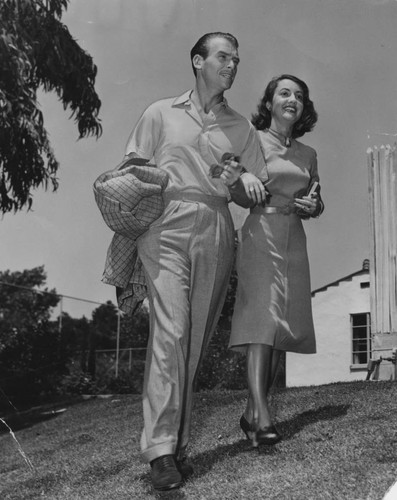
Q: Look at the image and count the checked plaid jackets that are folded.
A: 1